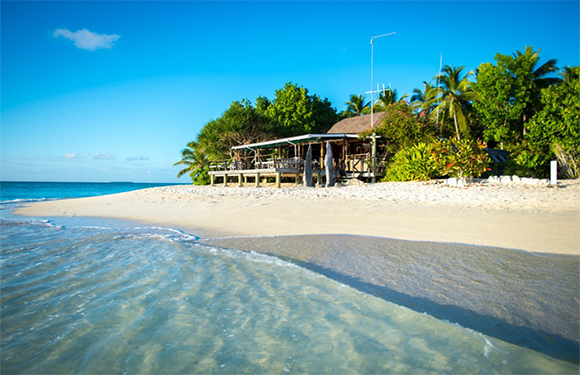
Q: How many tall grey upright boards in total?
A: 2